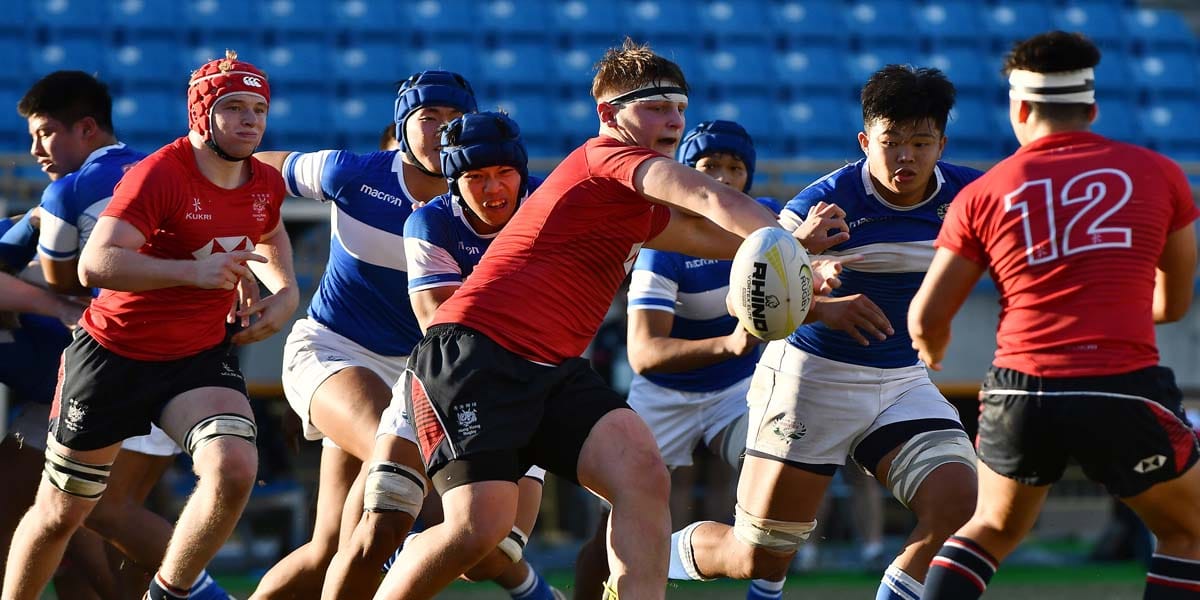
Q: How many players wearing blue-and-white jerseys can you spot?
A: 5